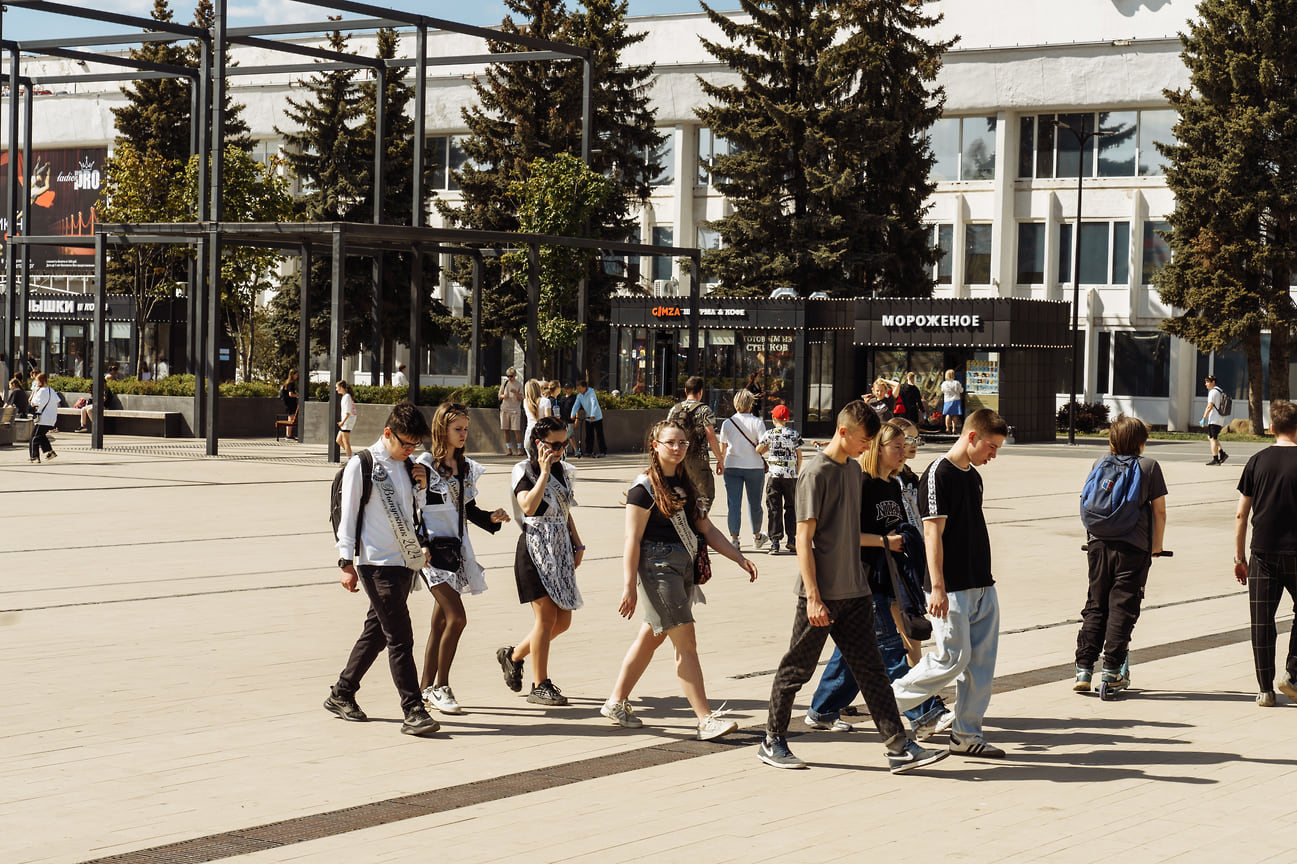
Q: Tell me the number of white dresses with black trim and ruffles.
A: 2